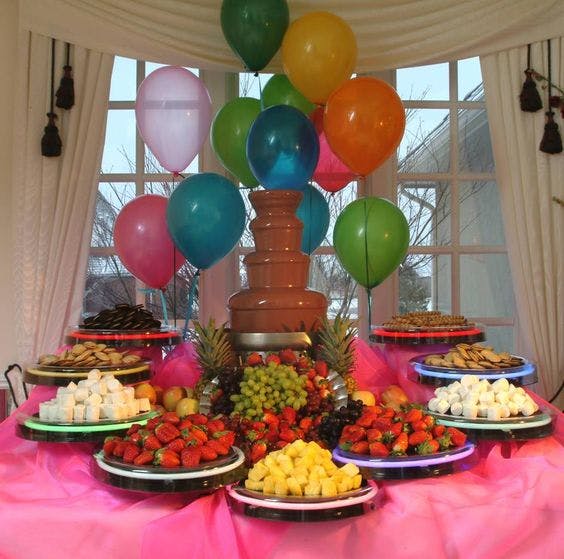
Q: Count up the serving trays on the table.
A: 9